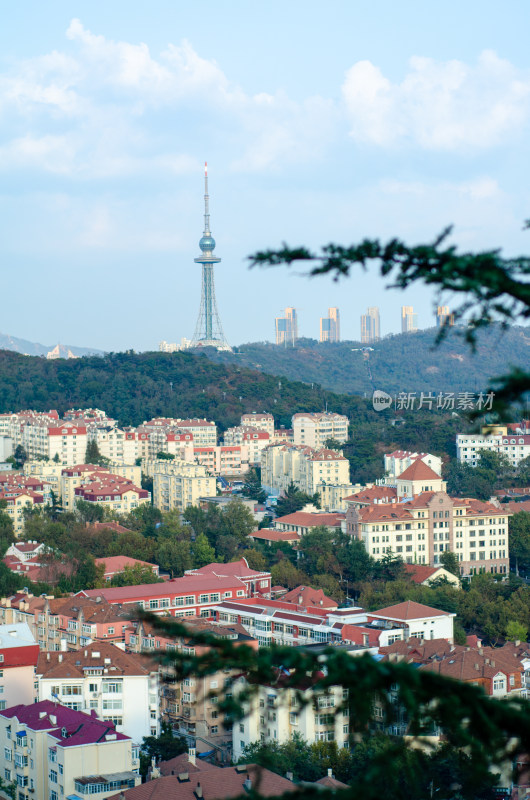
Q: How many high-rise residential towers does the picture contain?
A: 5